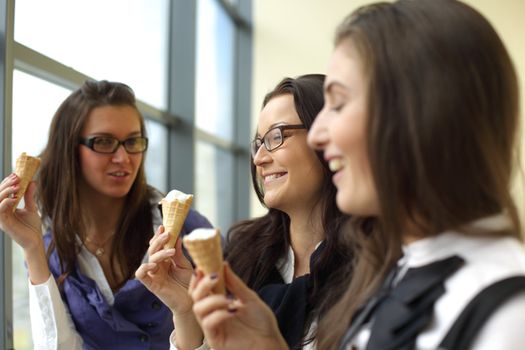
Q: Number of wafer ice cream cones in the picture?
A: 3